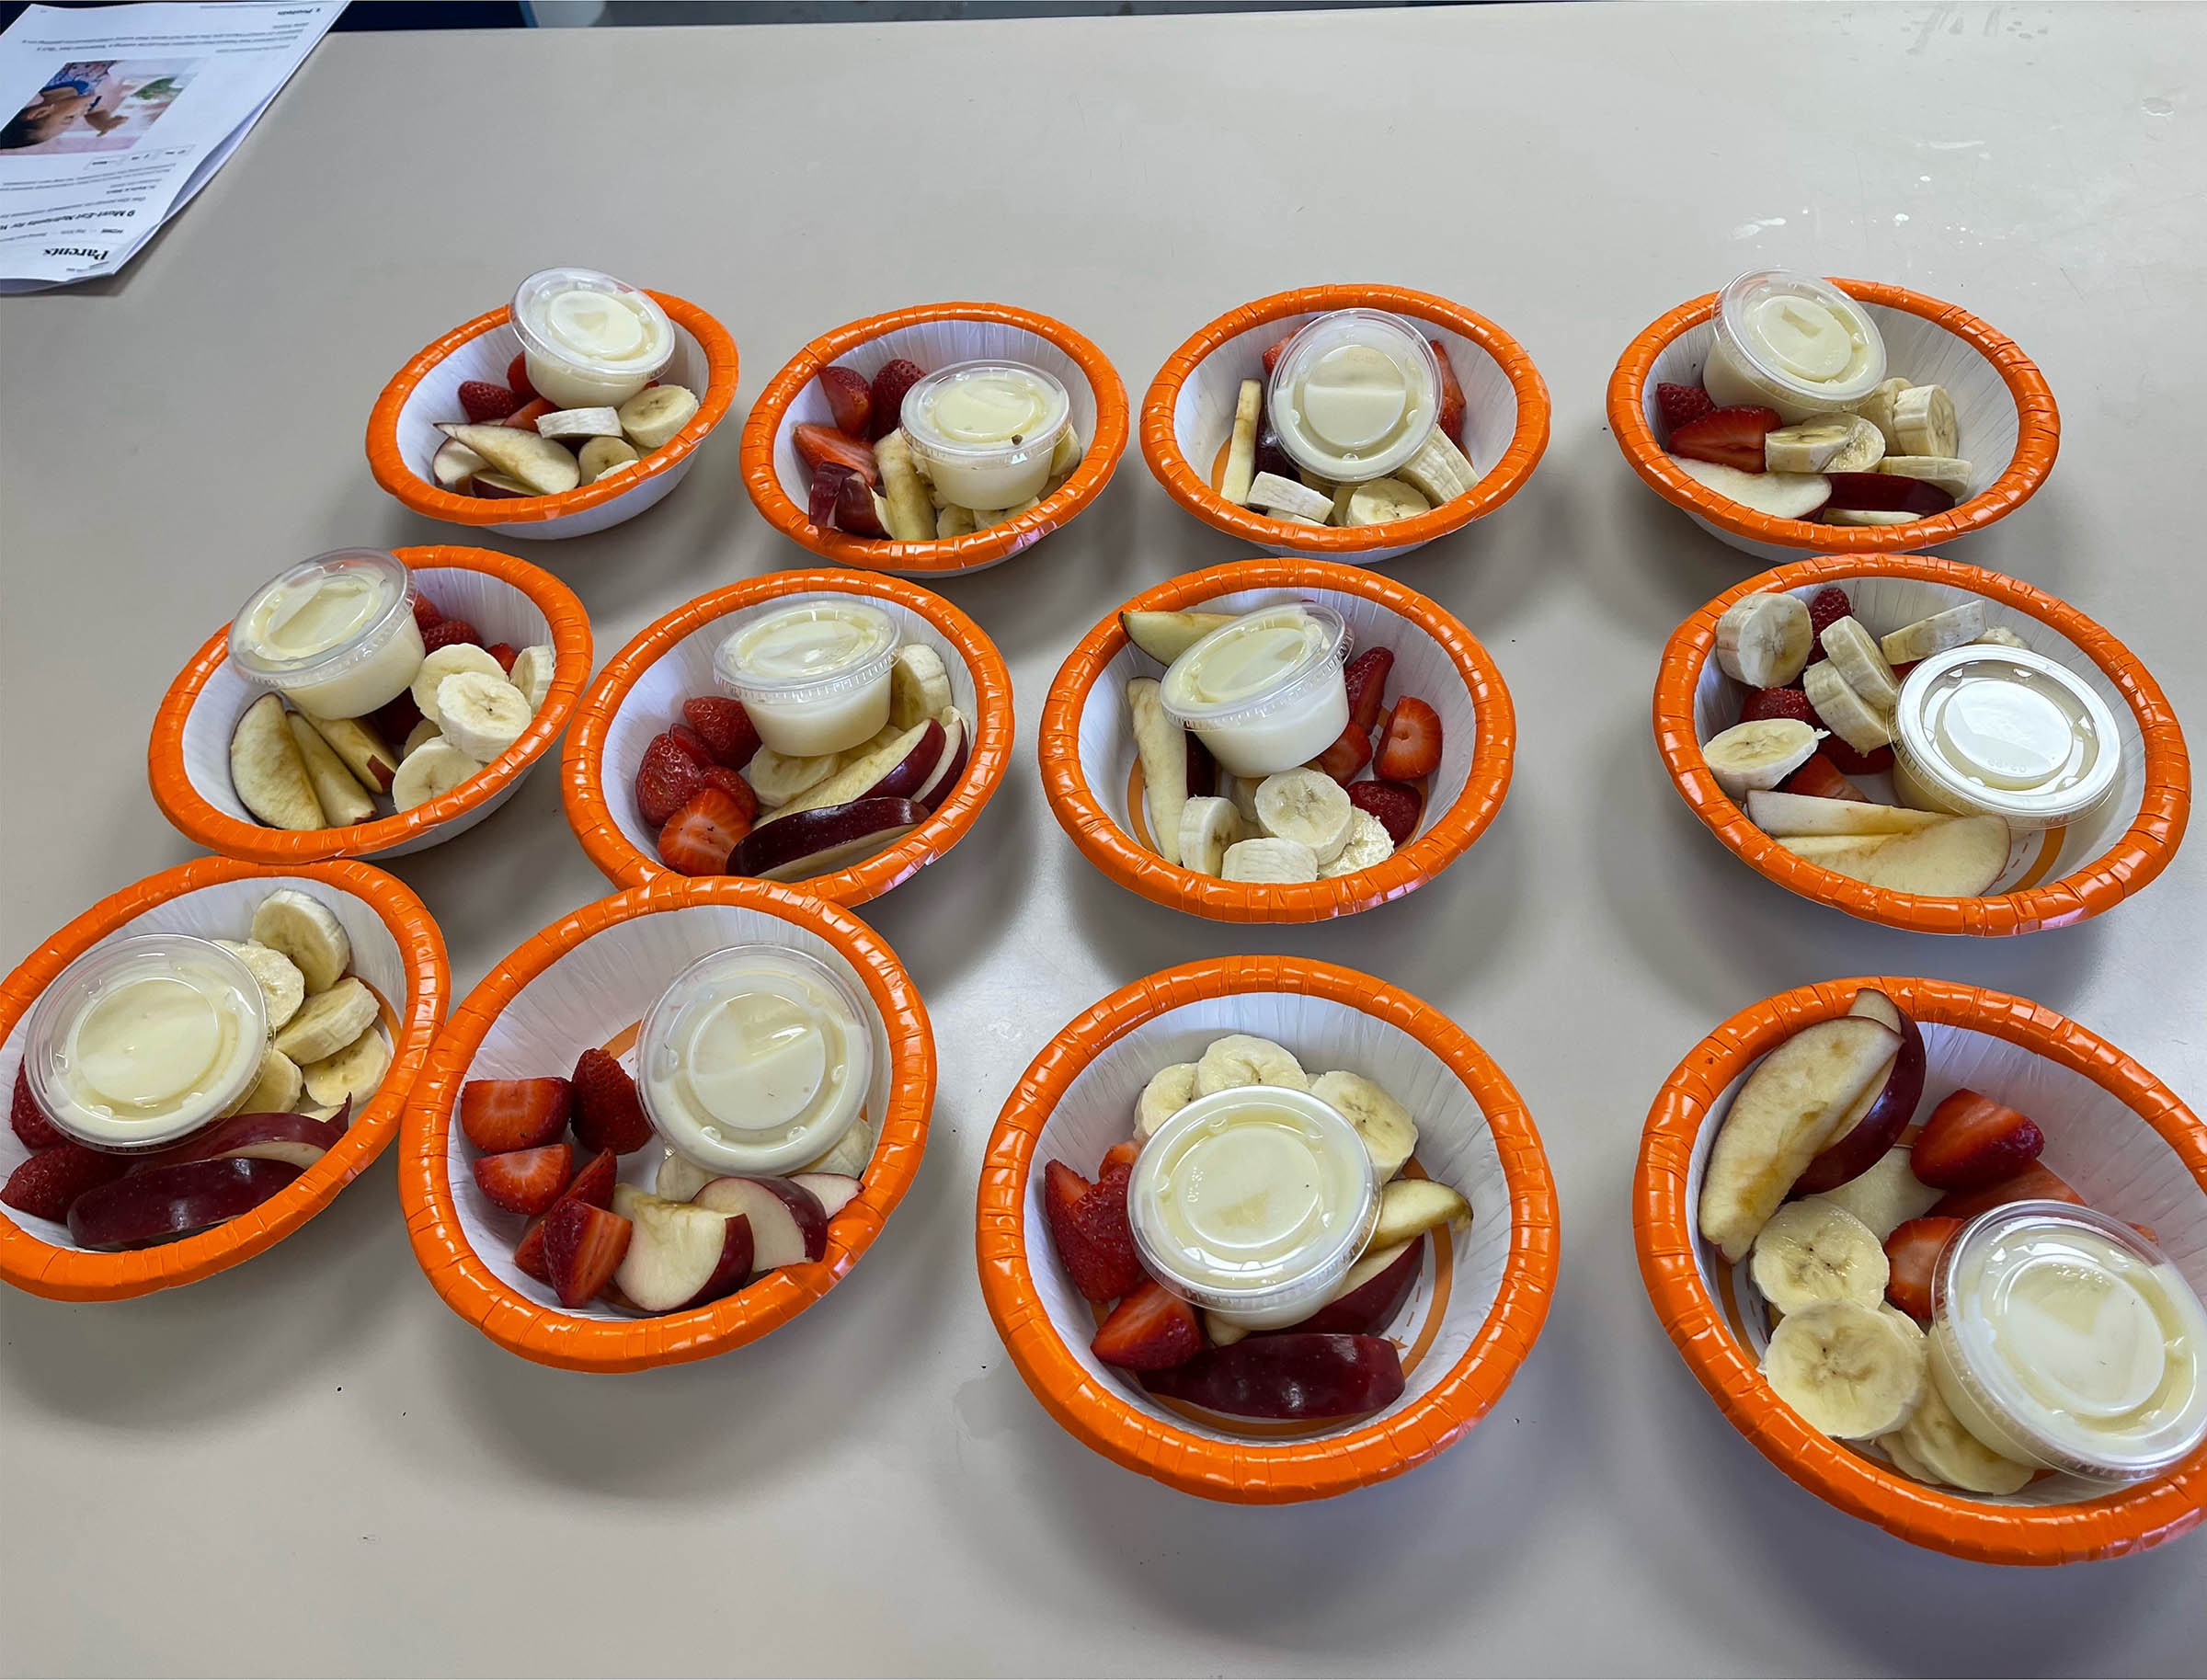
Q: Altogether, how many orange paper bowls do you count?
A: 12